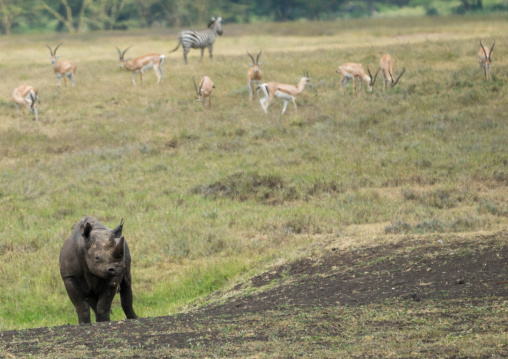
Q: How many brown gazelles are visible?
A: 9